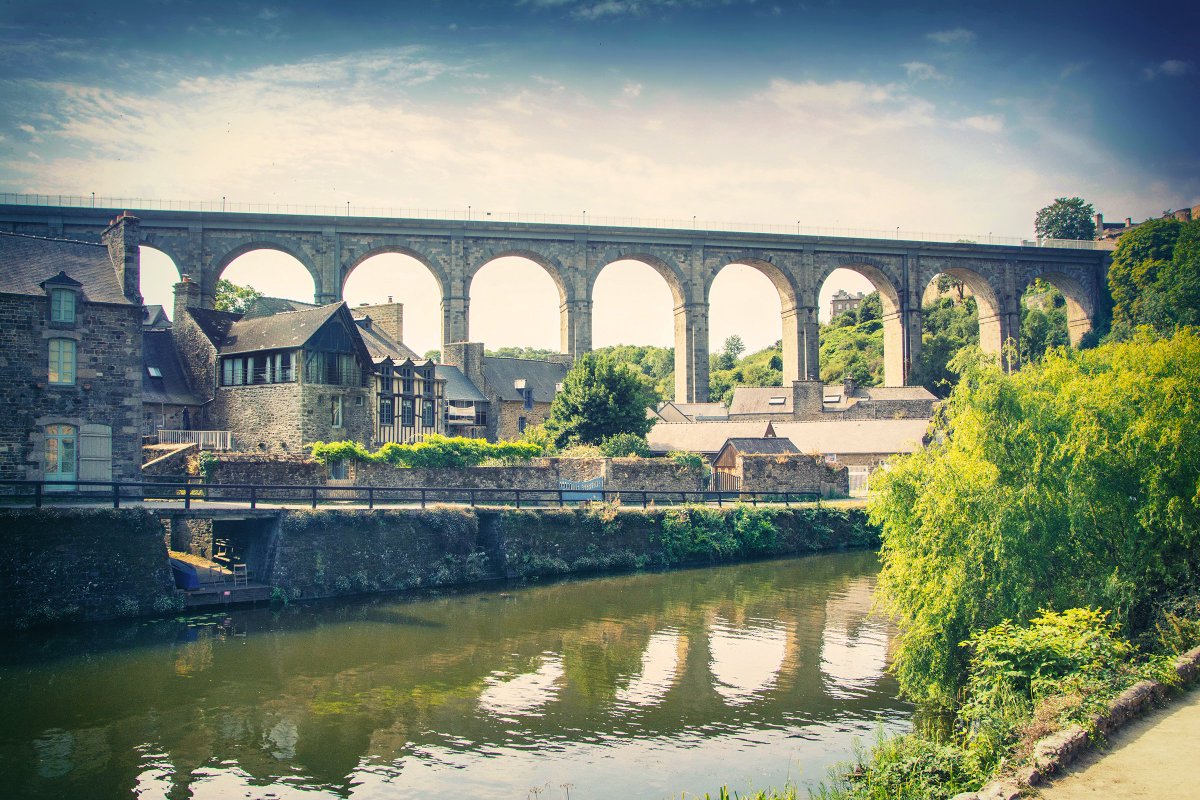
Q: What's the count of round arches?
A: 9